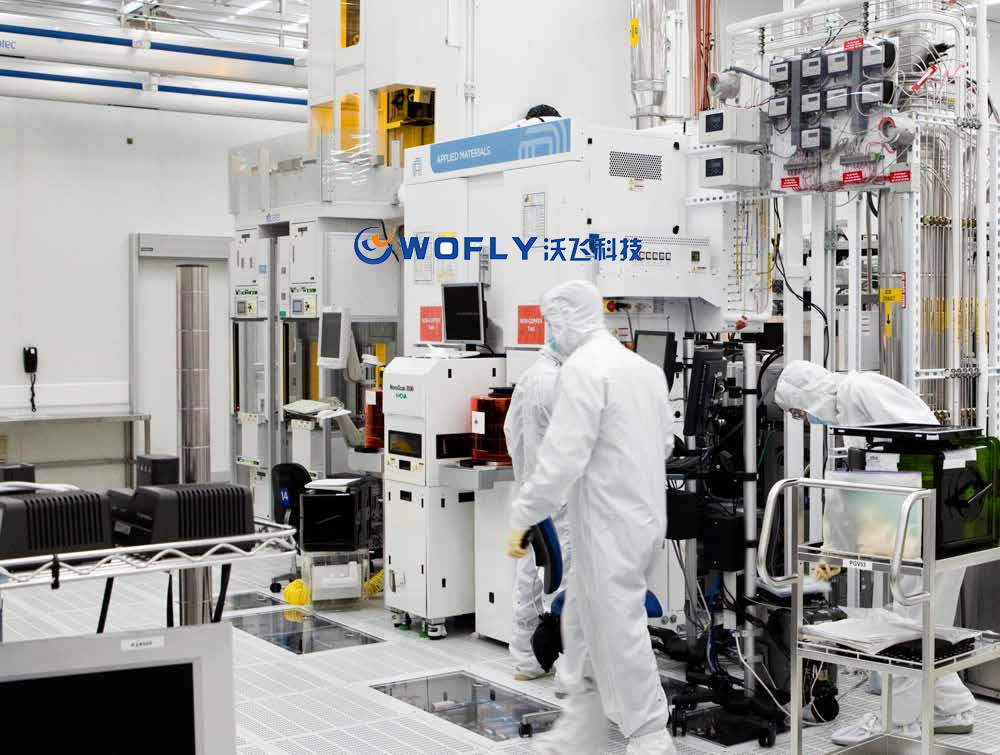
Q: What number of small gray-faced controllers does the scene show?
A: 9